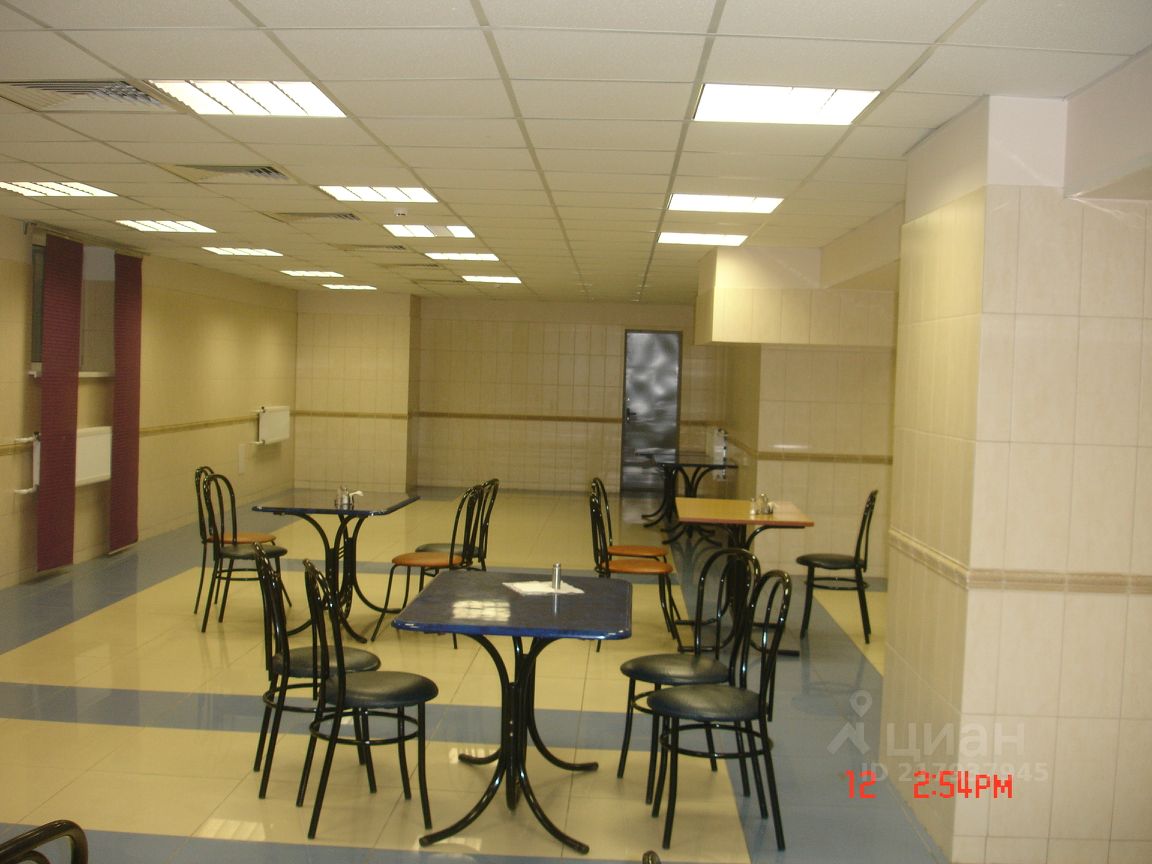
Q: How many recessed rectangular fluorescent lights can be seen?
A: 13